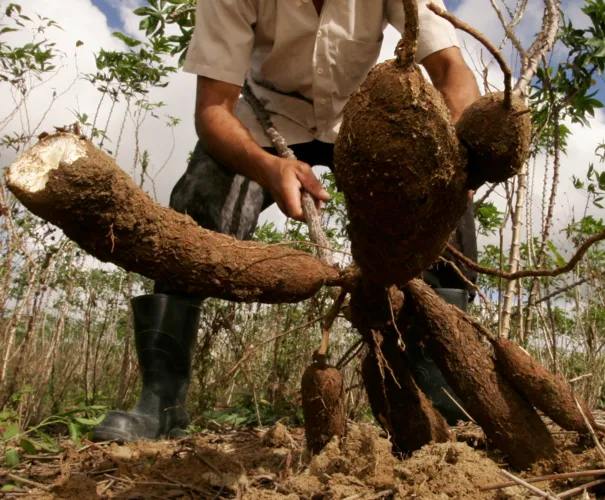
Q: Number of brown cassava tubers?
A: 7